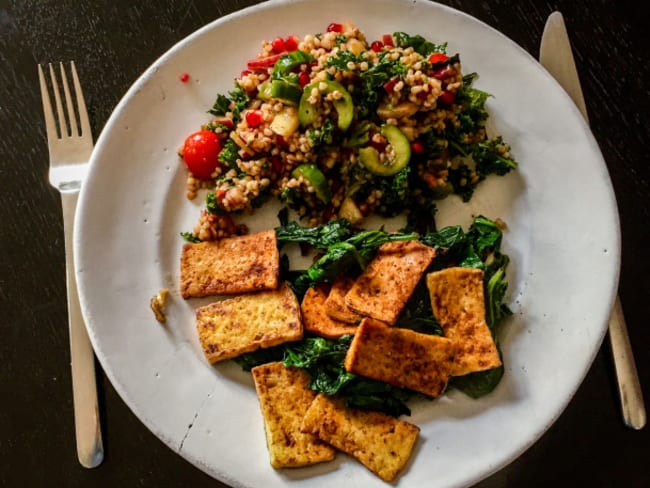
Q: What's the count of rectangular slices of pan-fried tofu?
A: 9